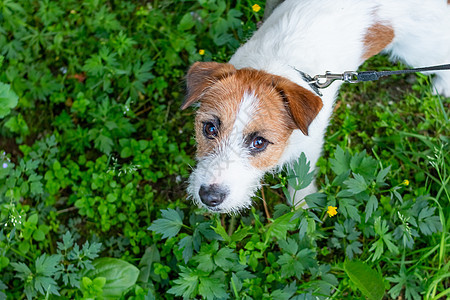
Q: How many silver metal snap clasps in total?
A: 1